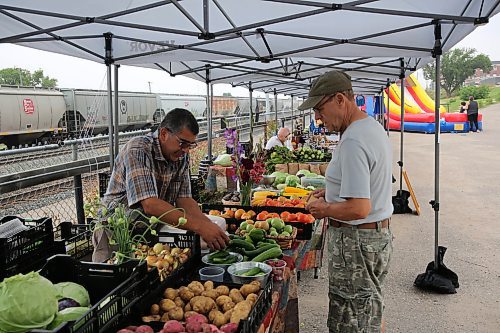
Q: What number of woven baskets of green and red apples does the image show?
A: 1